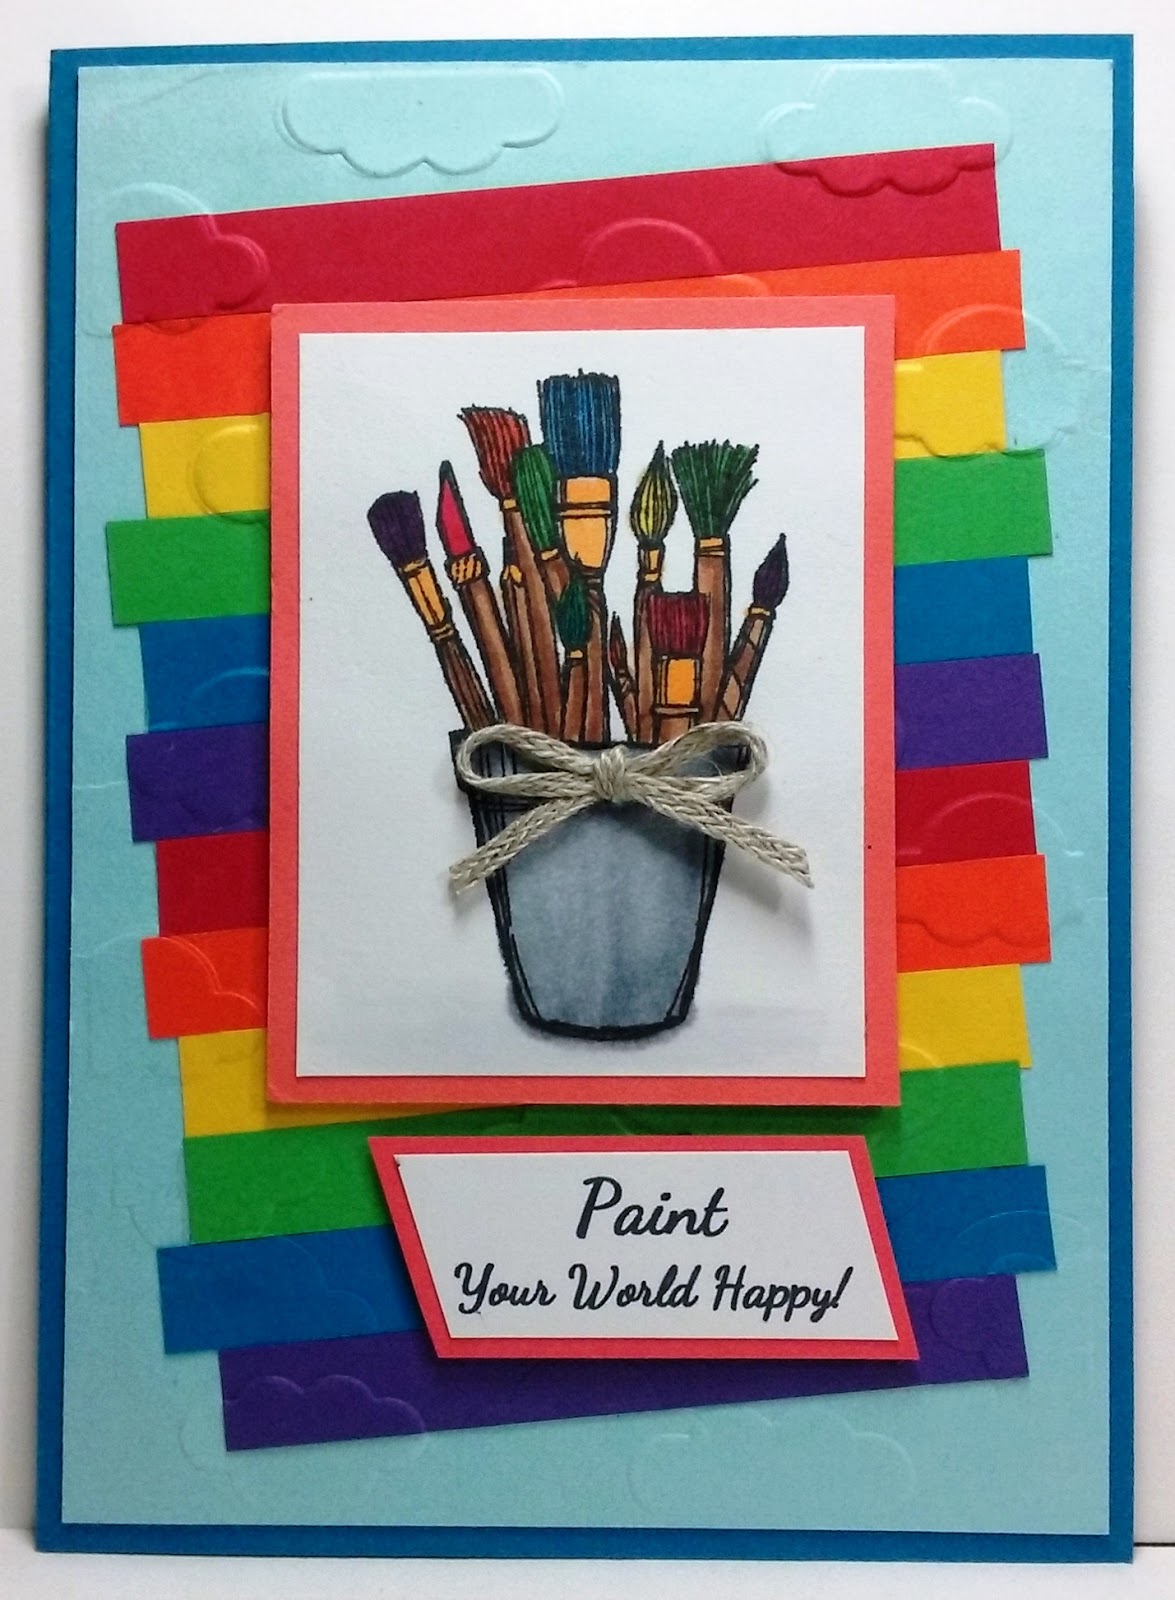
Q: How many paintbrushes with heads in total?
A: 11